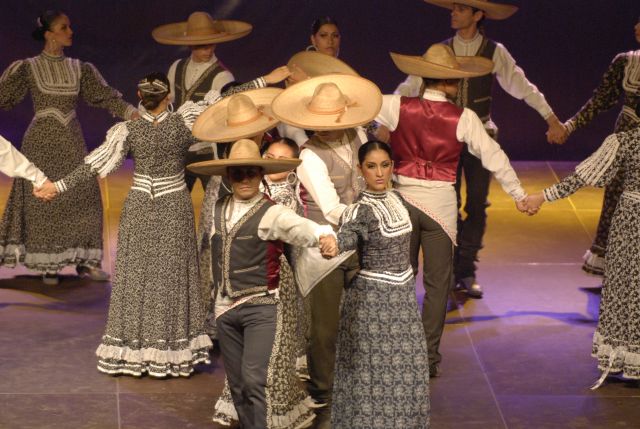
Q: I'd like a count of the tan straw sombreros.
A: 7